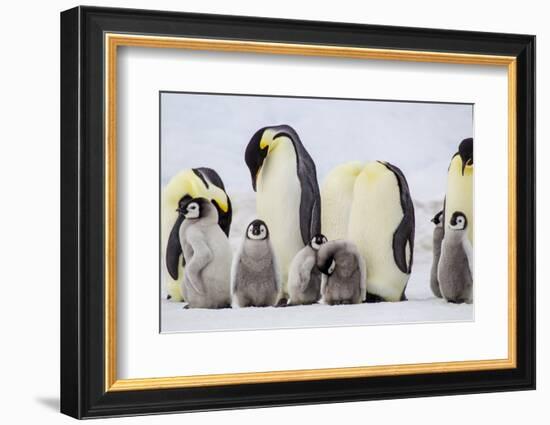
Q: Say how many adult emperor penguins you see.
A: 5